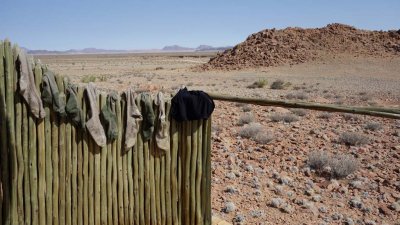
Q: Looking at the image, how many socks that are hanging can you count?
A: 8